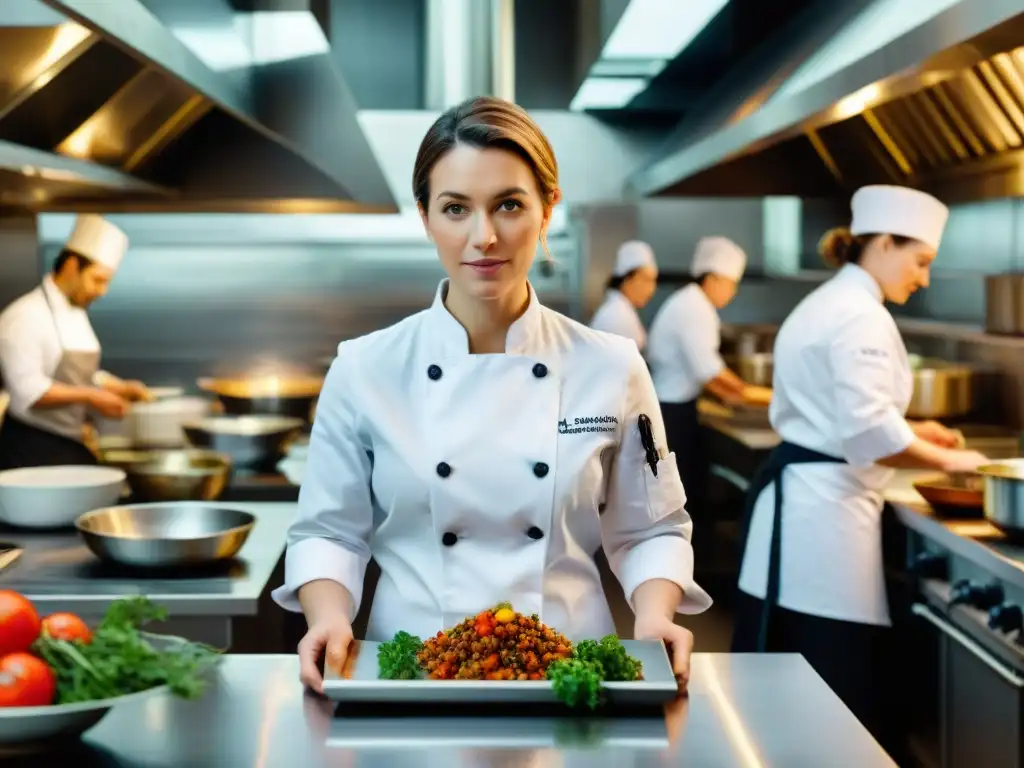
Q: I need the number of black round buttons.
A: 6